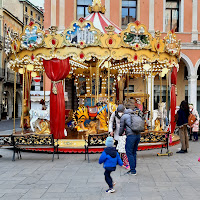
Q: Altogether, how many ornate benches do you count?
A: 4